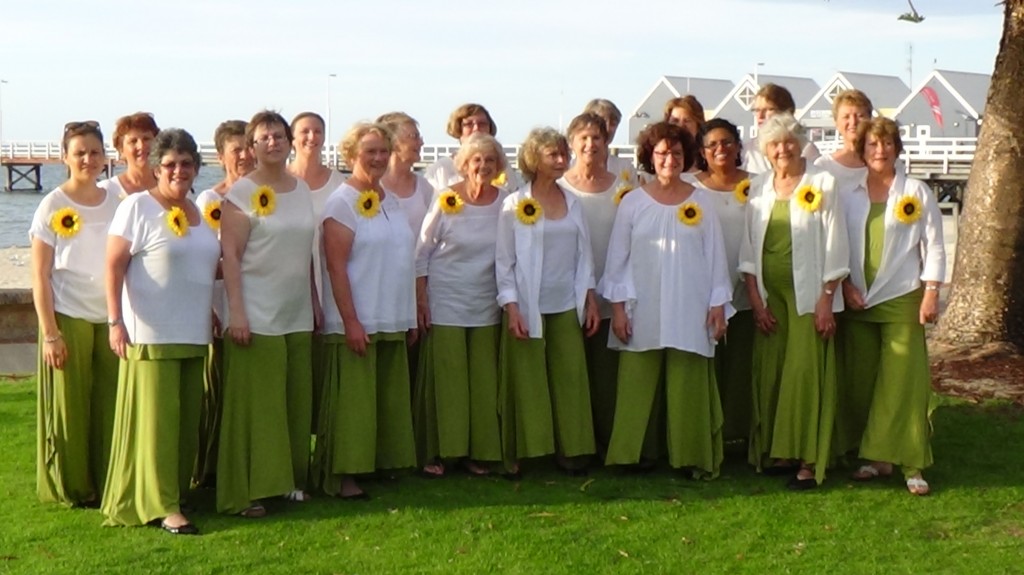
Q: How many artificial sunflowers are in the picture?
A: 14